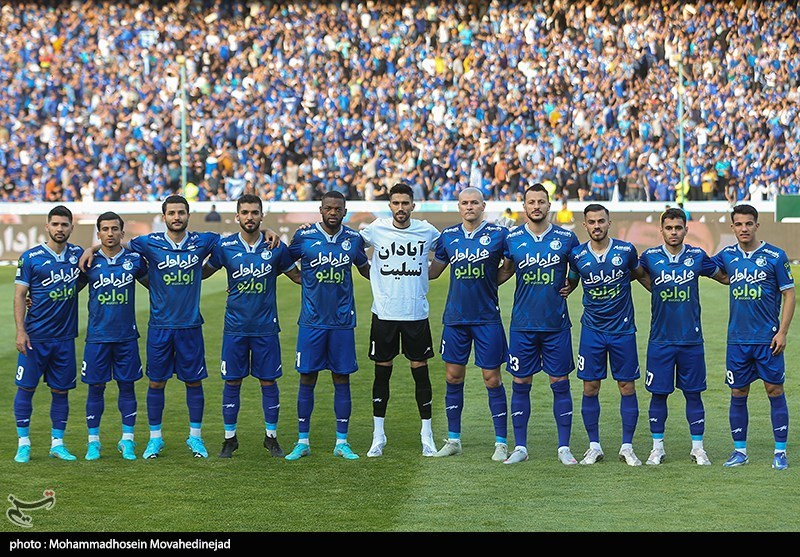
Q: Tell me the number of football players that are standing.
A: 11